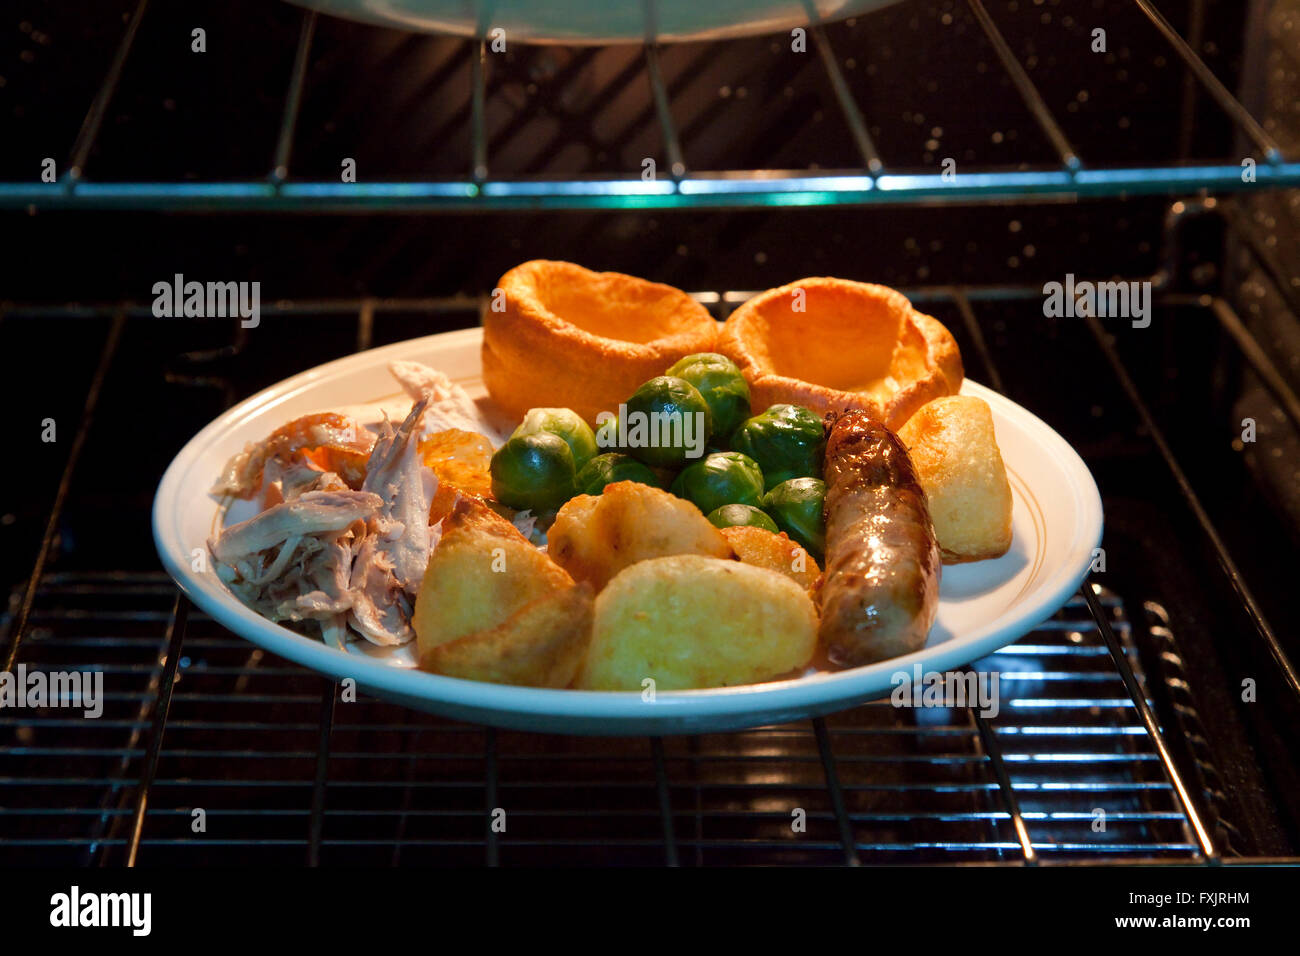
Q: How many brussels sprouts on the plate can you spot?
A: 10